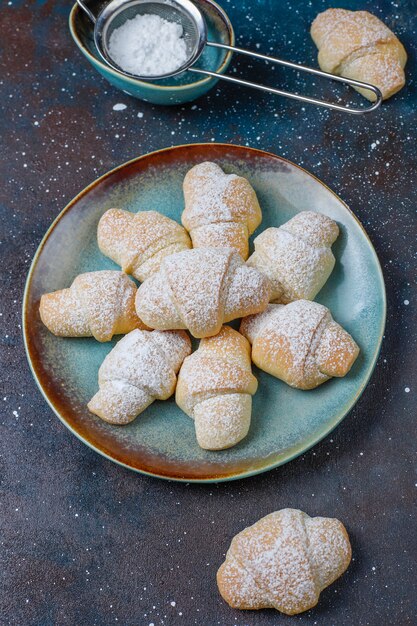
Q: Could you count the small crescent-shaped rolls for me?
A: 10